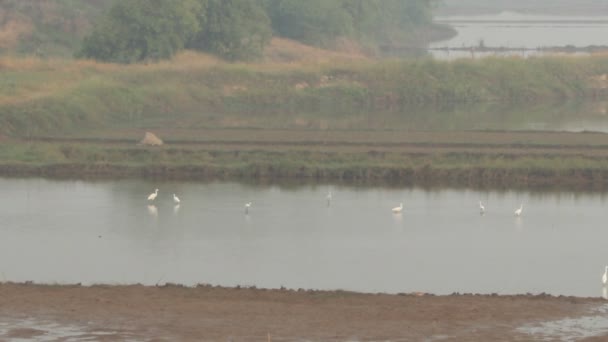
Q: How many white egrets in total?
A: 8